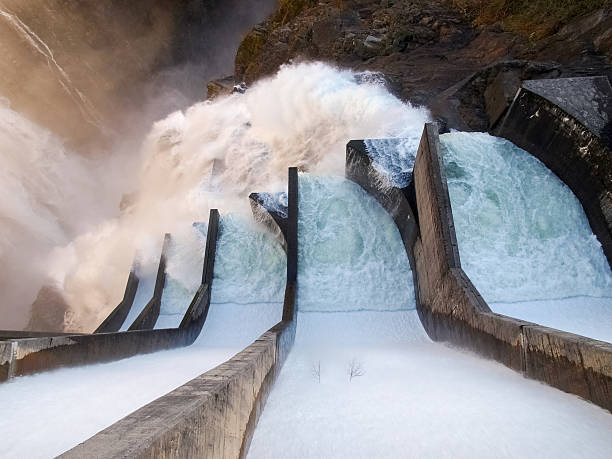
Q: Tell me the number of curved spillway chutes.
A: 5